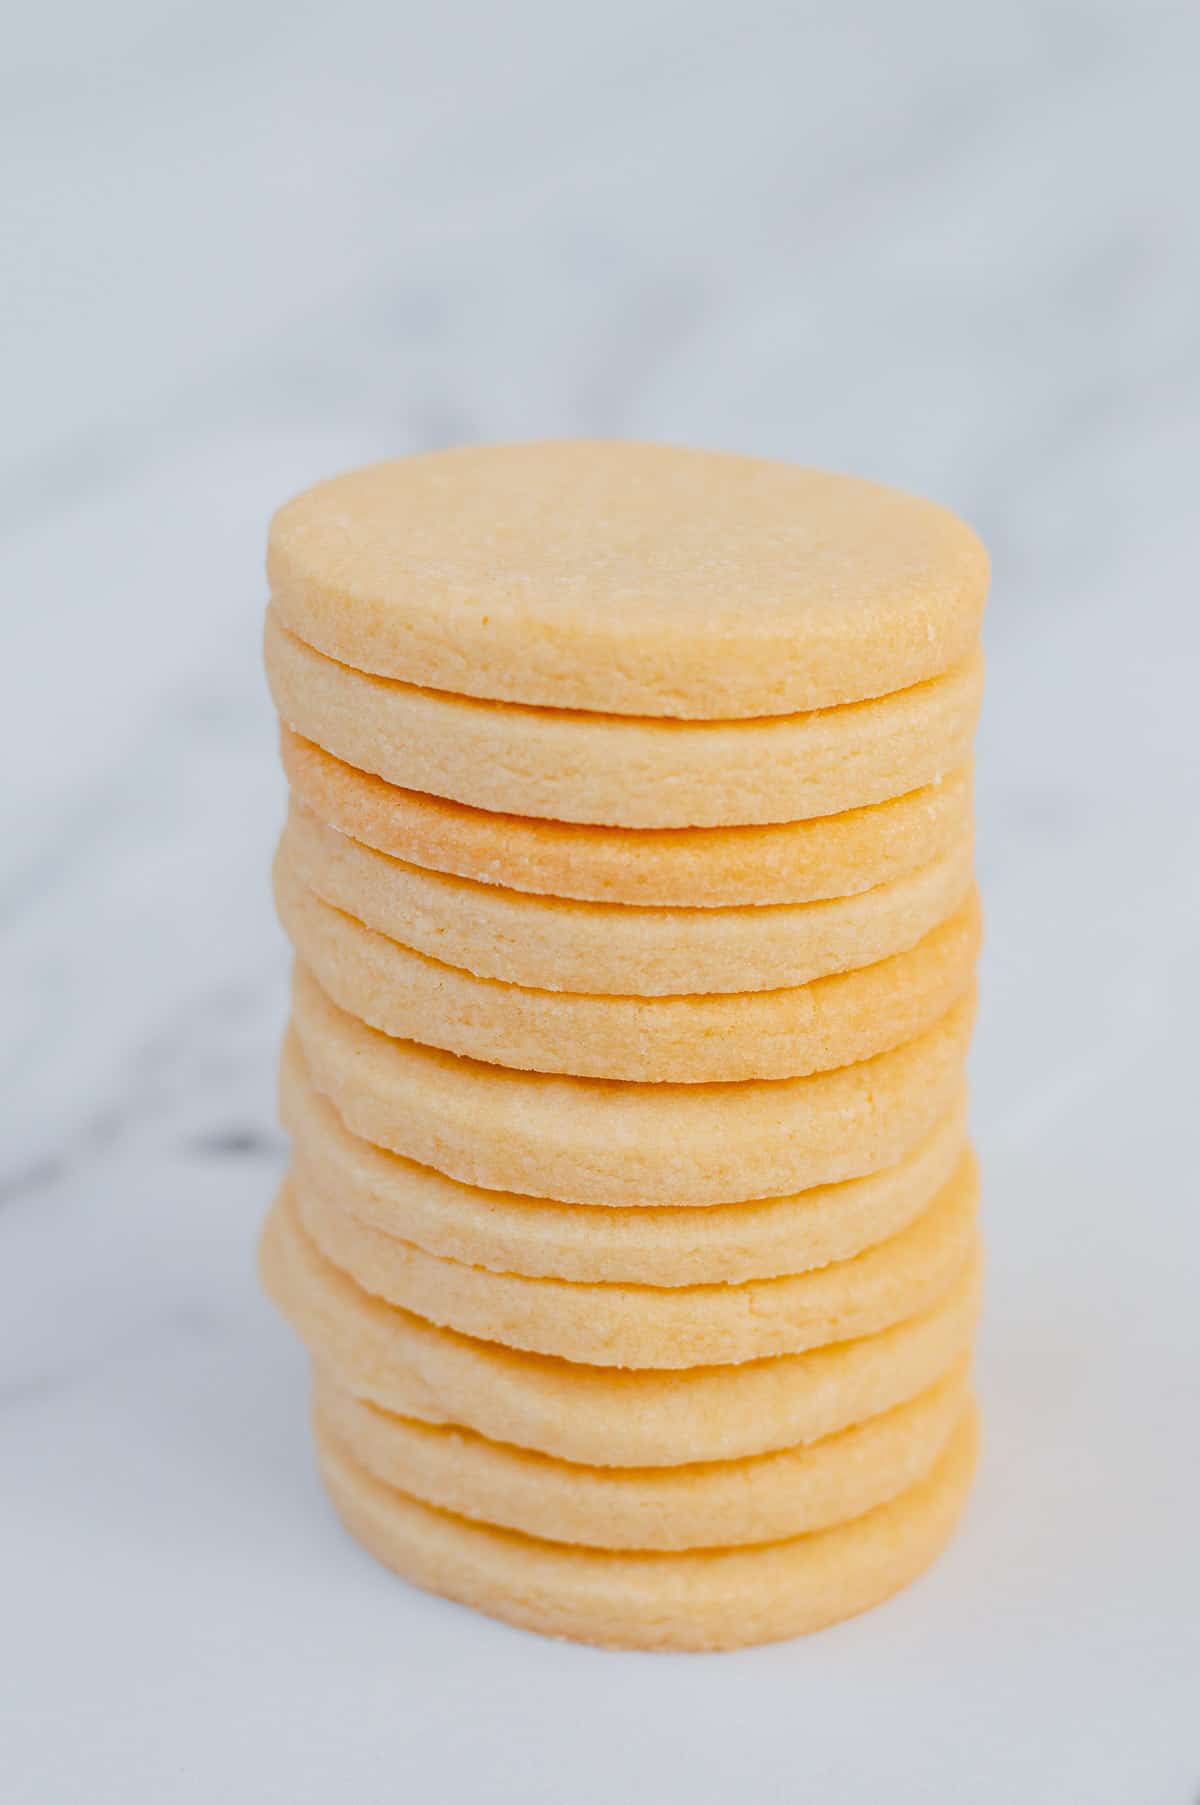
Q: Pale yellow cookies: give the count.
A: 11